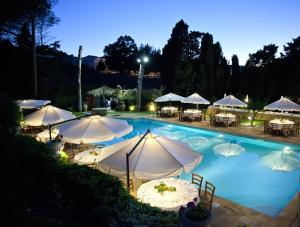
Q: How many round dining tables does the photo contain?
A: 7